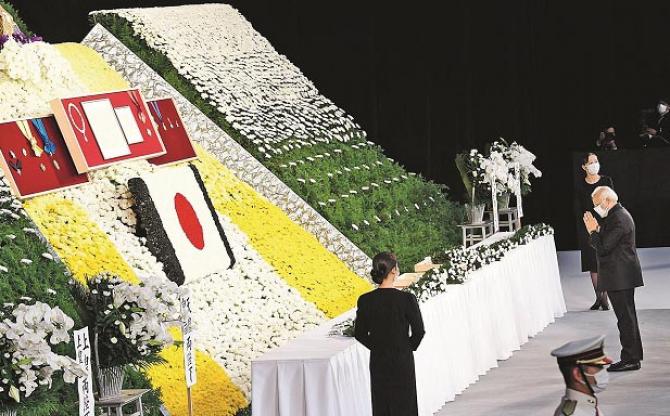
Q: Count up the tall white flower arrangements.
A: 4